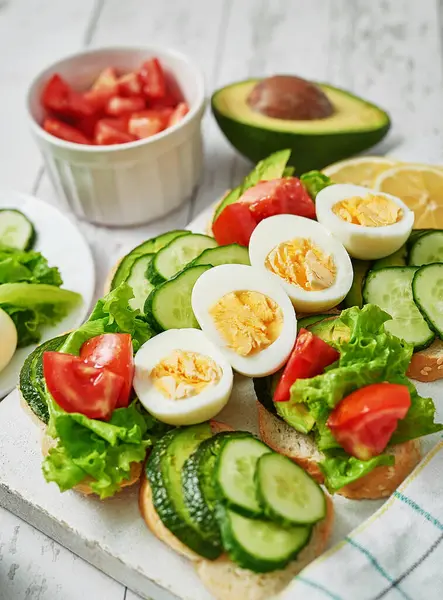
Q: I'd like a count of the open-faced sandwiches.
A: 6